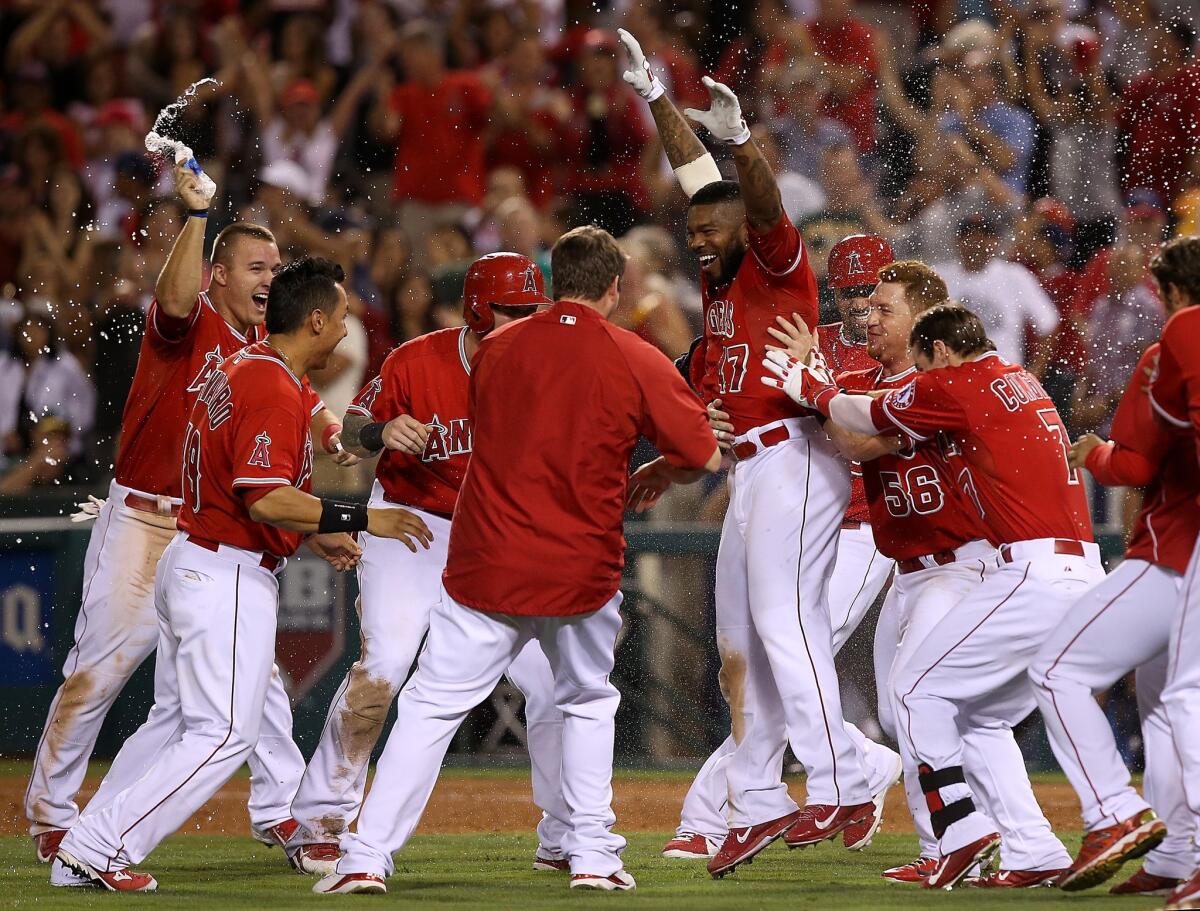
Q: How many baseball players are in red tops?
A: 10